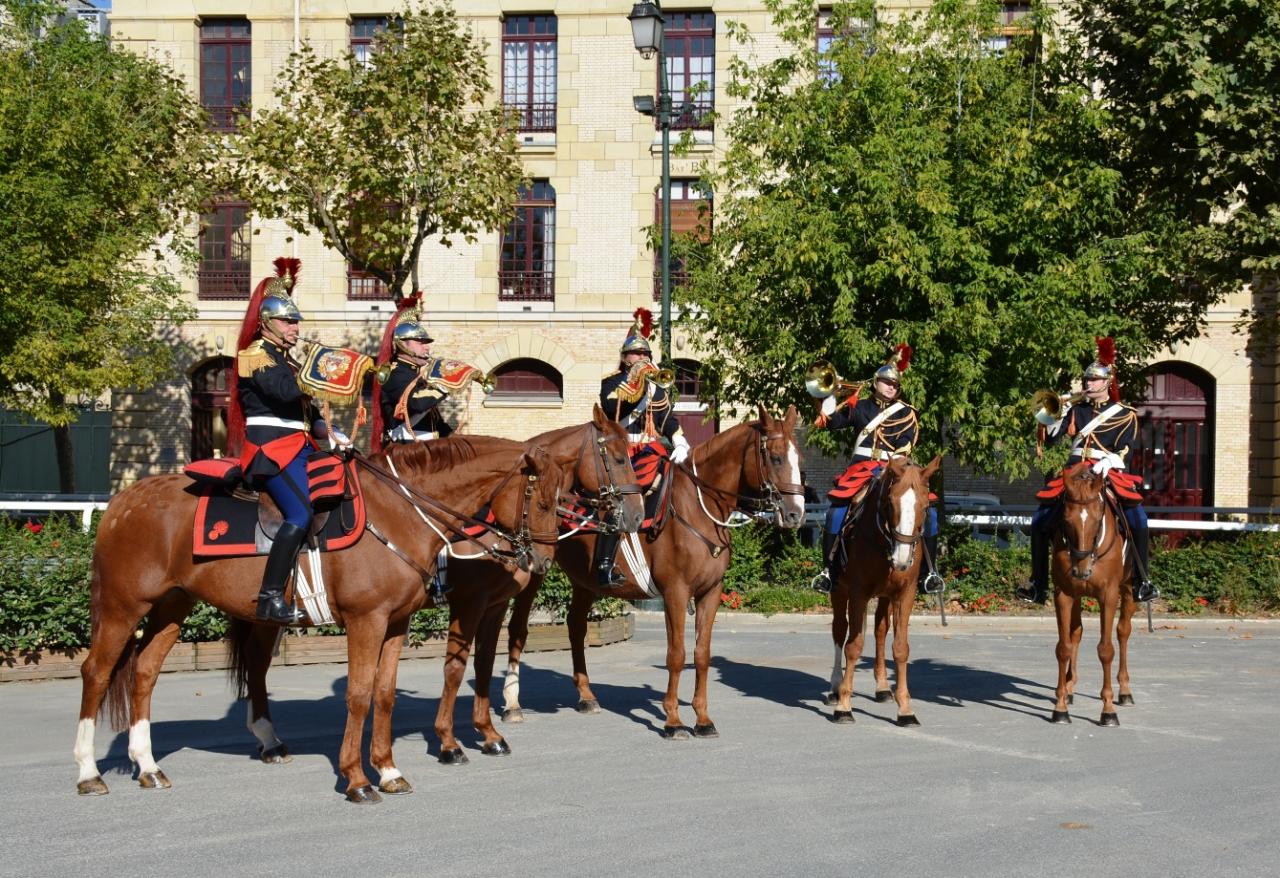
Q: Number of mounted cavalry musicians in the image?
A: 5